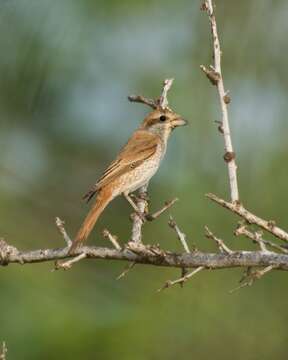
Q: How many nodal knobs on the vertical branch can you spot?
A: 5